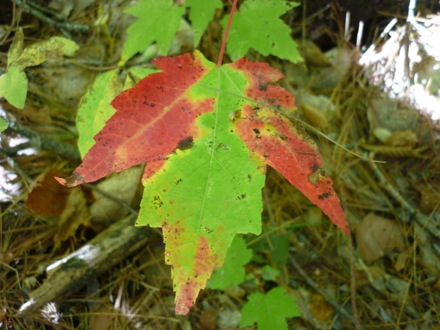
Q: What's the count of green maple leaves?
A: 5